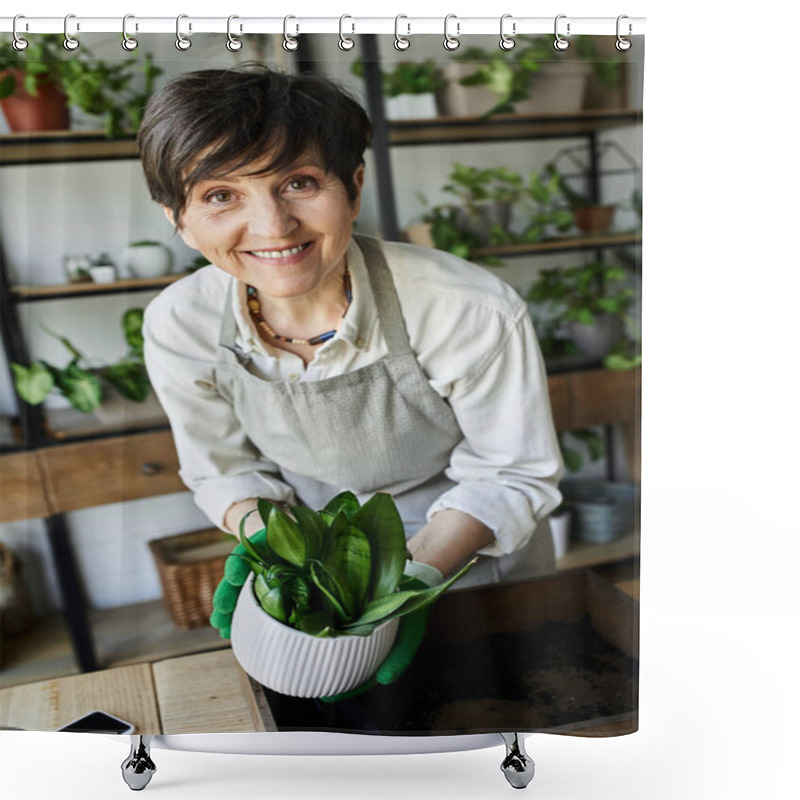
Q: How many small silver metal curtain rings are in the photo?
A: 12